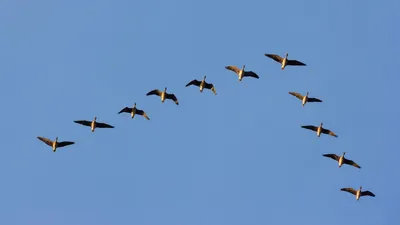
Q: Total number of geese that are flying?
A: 11